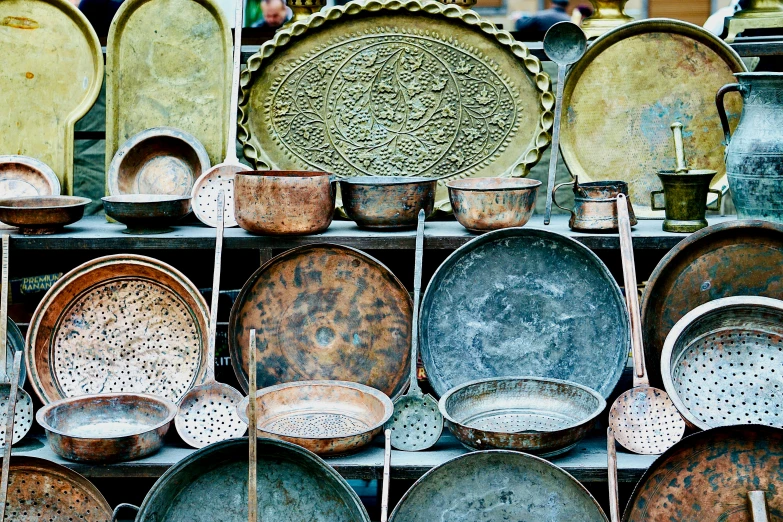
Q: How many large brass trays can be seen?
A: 4